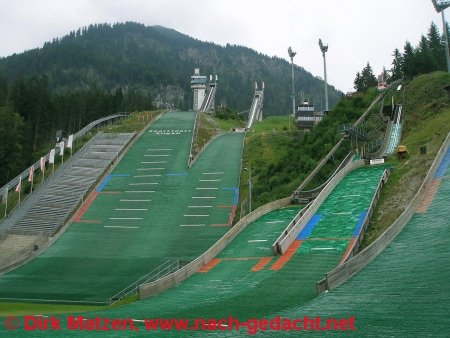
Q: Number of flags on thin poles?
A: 7